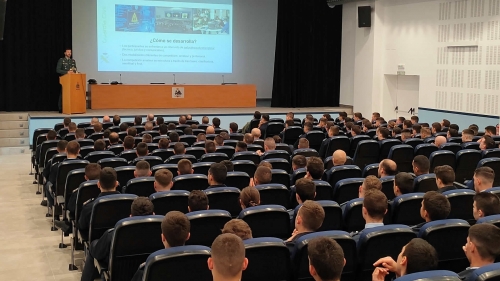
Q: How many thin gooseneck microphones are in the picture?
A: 3